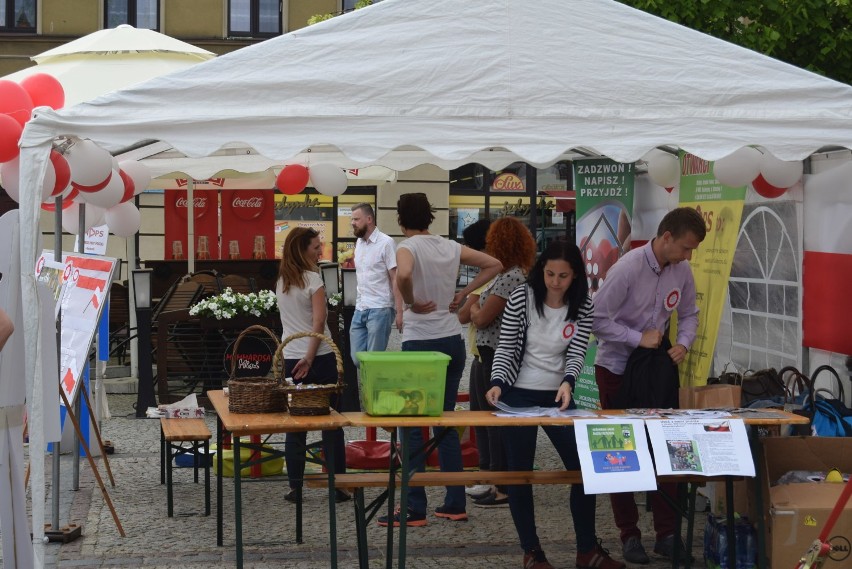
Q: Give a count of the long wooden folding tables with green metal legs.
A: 2